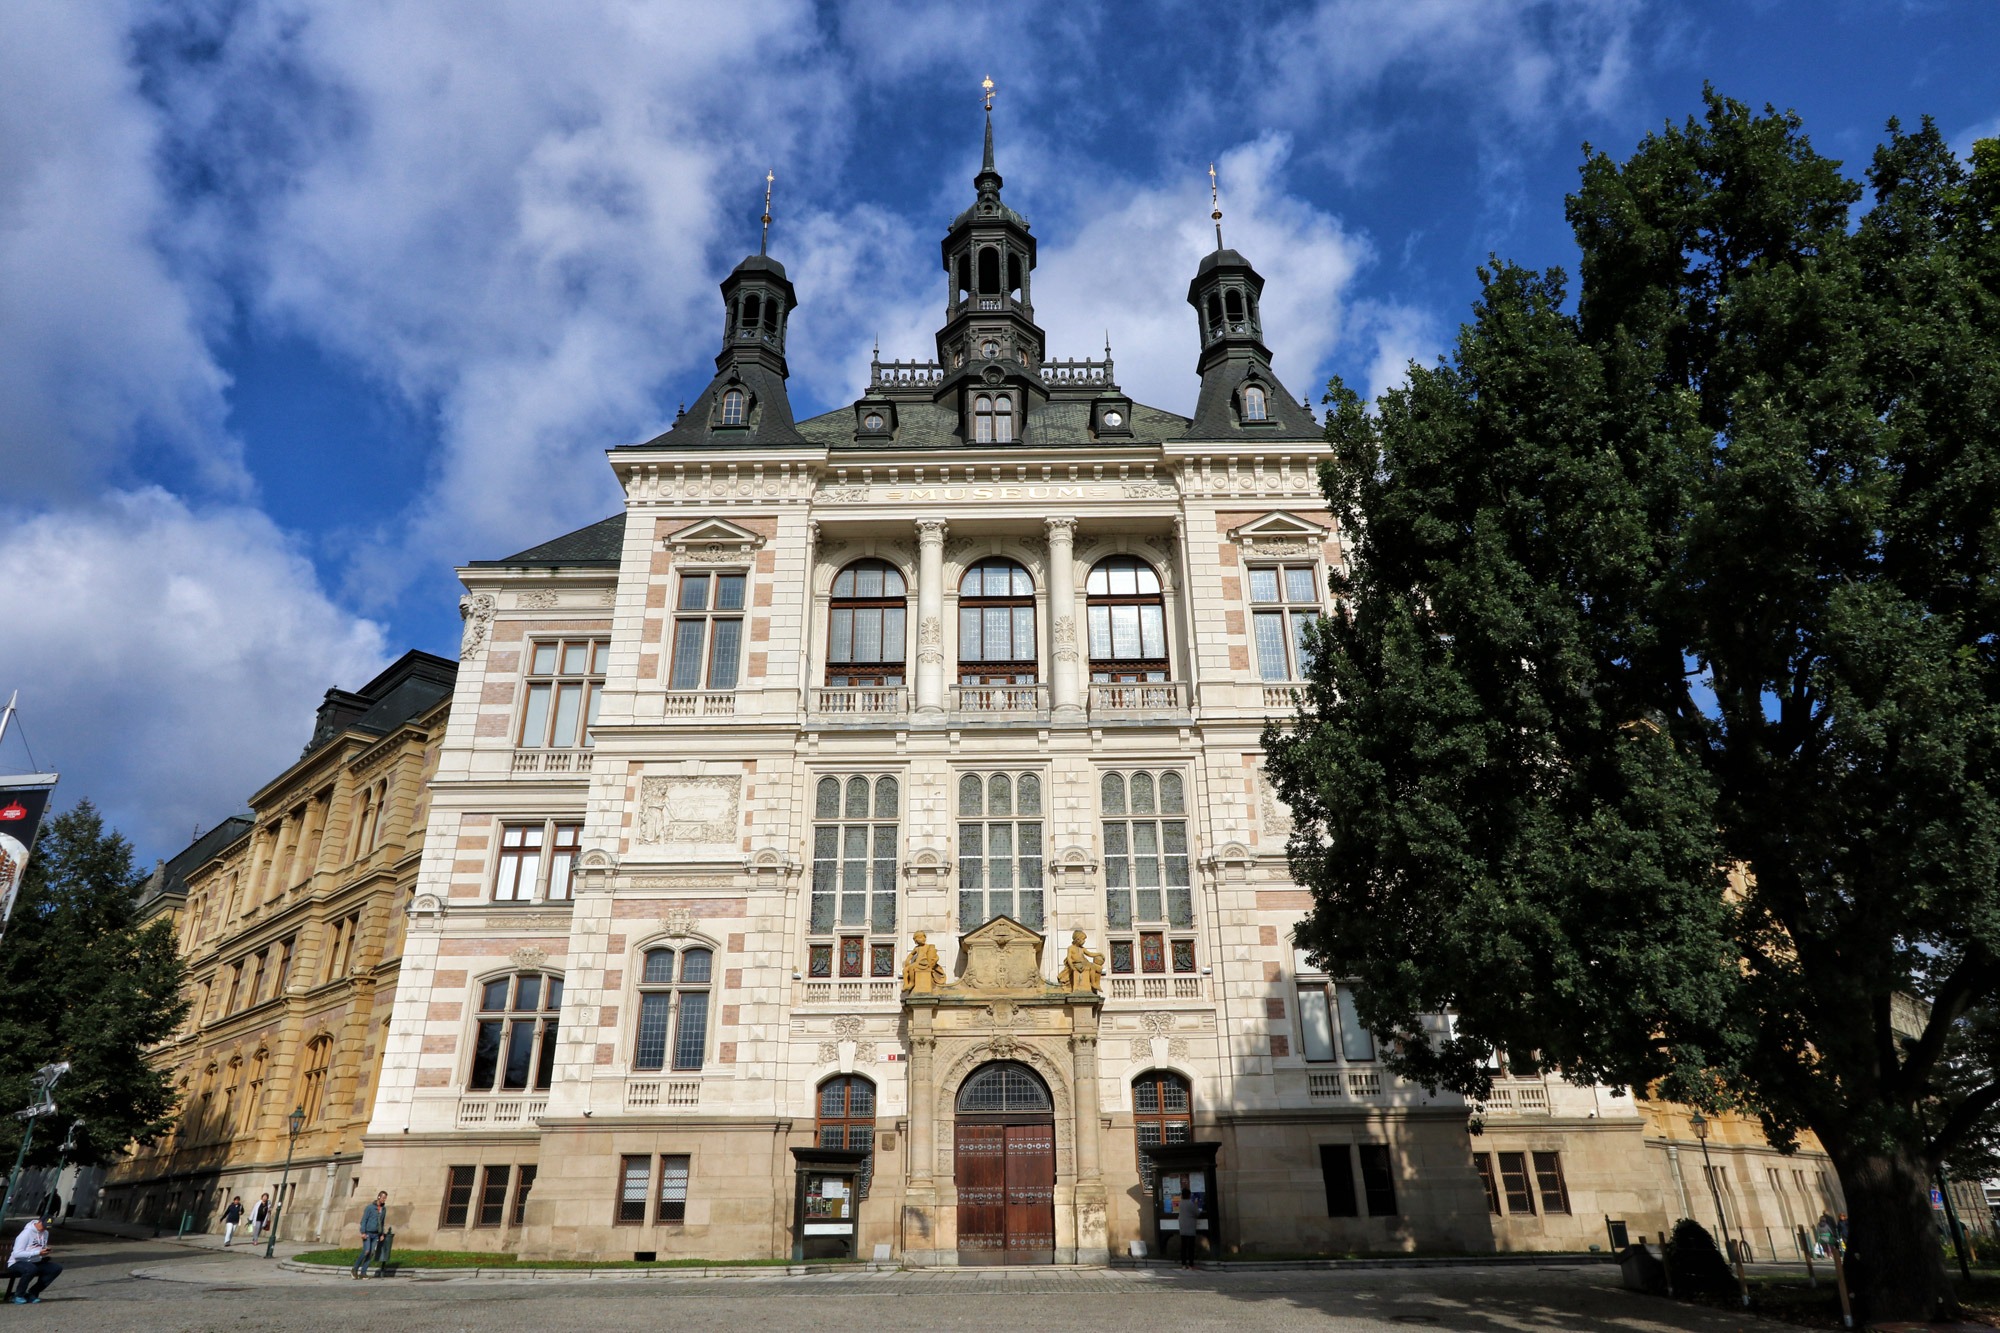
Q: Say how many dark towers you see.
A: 3